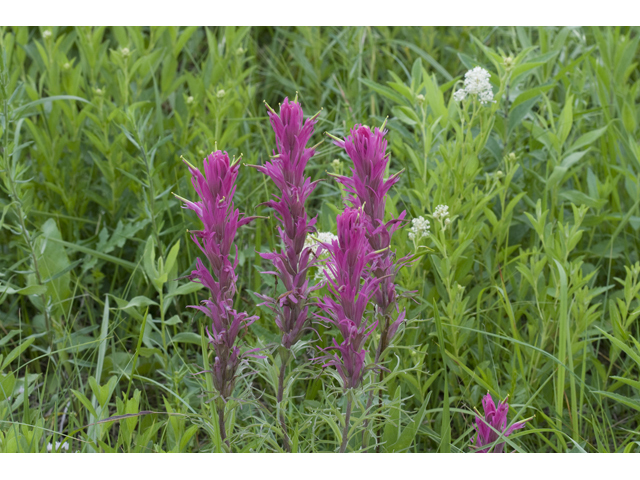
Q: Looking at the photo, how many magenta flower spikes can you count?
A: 5